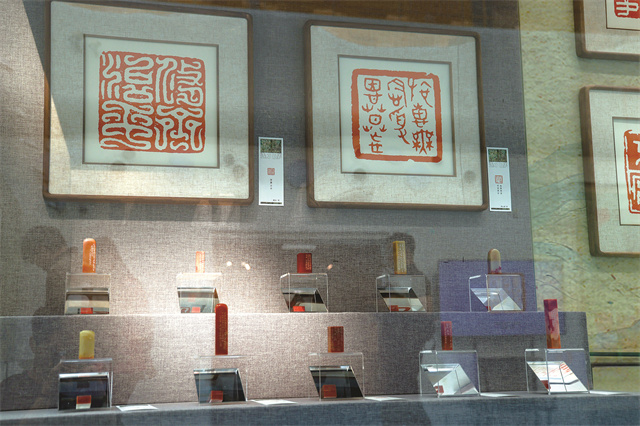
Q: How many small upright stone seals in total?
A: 10